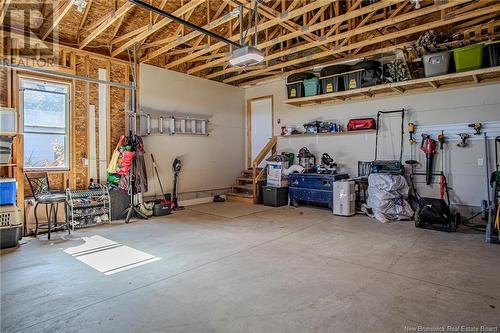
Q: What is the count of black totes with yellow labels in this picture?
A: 3